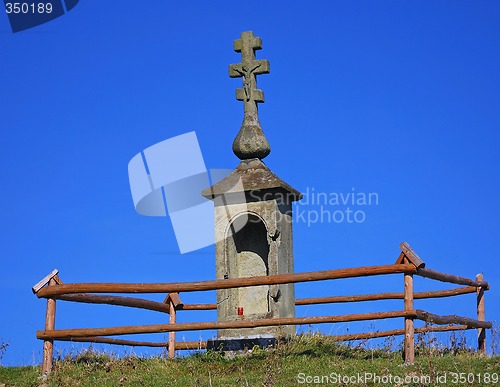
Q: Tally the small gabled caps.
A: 3